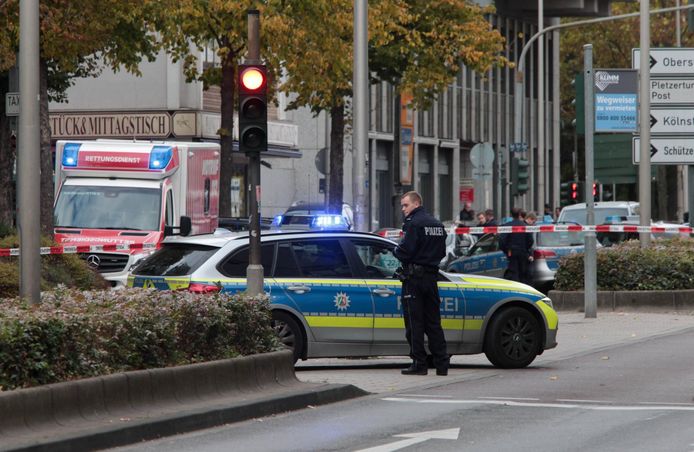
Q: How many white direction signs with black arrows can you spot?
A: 3